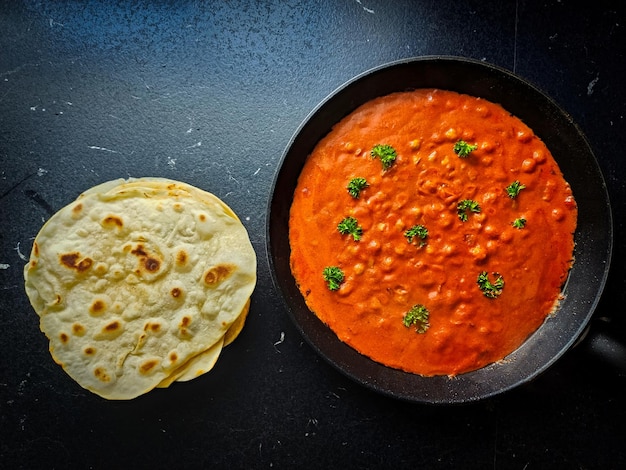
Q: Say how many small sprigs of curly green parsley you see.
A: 11